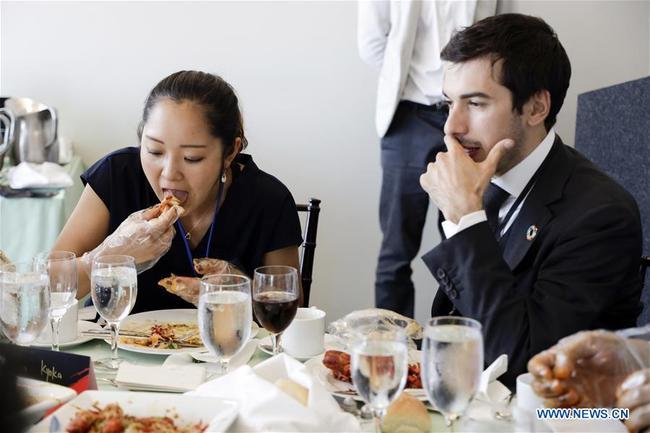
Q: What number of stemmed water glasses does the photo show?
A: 6